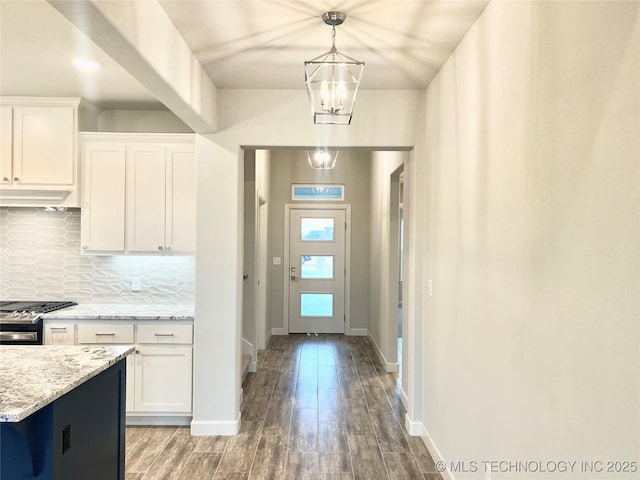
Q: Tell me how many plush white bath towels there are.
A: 0